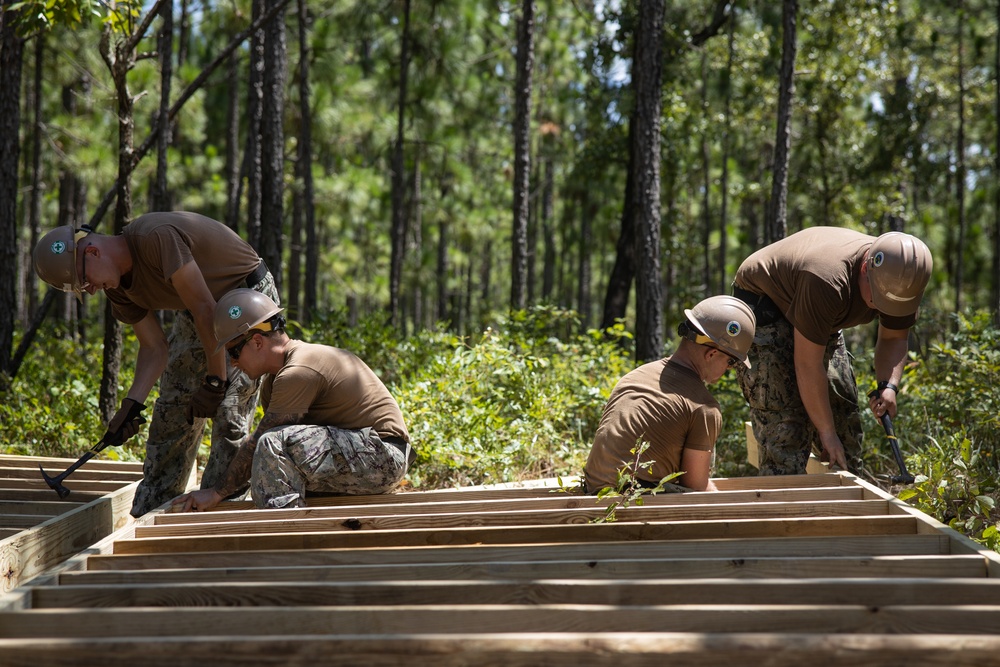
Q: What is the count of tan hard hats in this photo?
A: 4